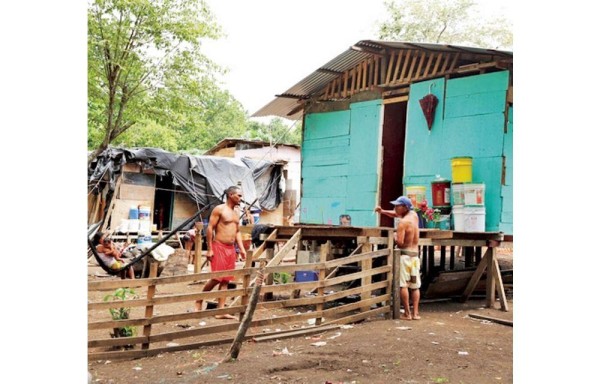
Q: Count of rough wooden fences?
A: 1